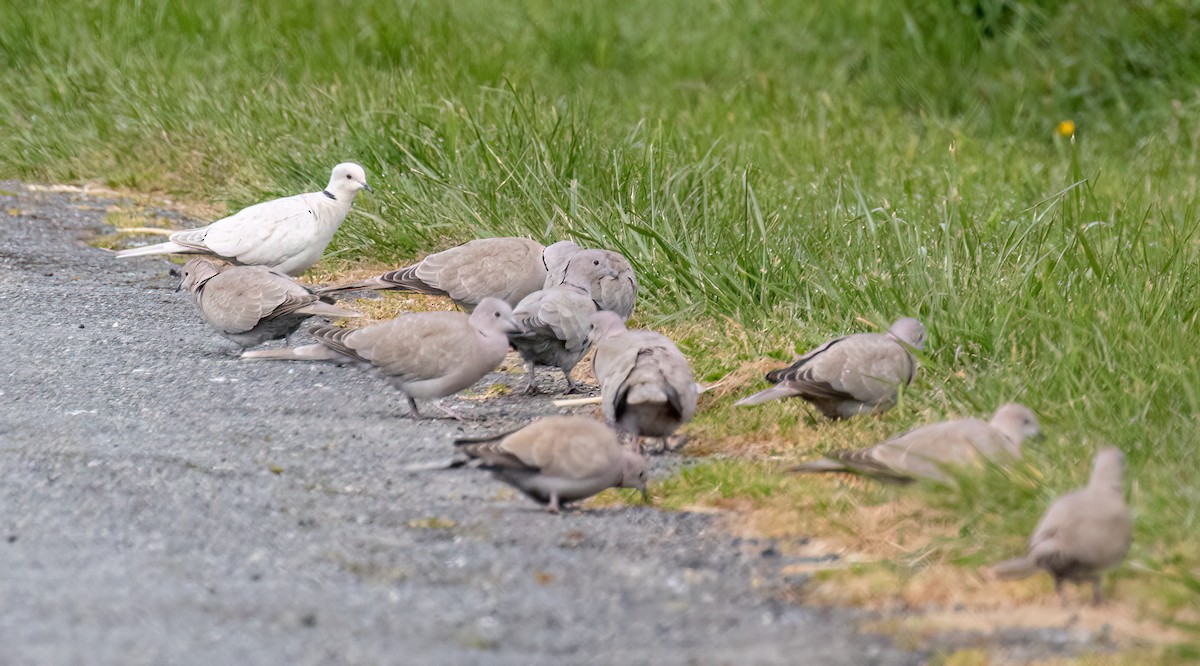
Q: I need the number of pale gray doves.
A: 10